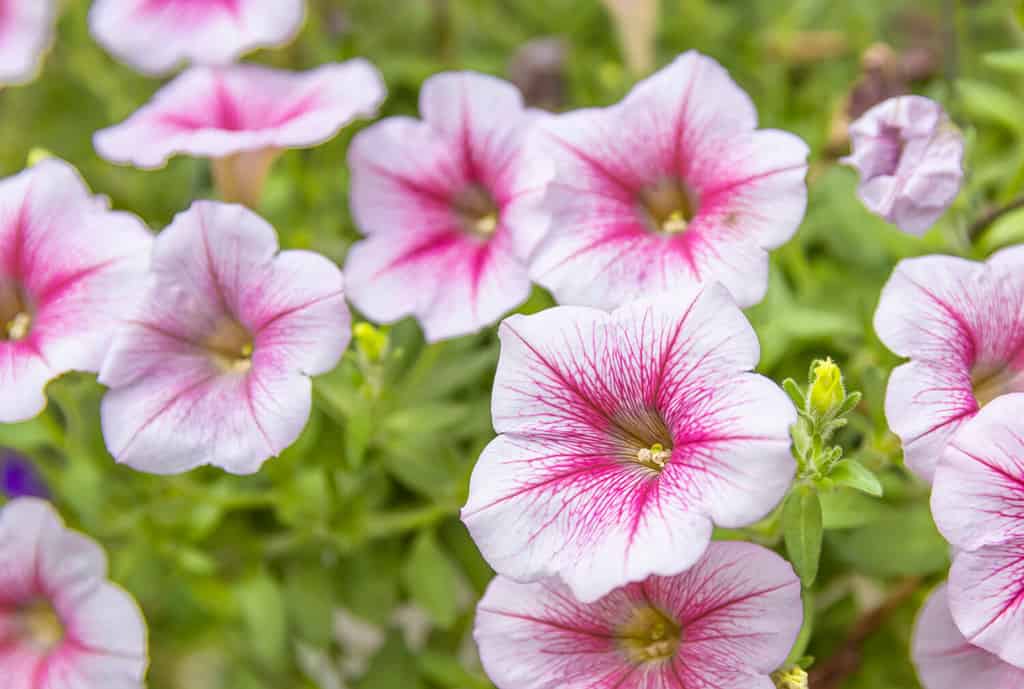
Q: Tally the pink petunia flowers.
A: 14